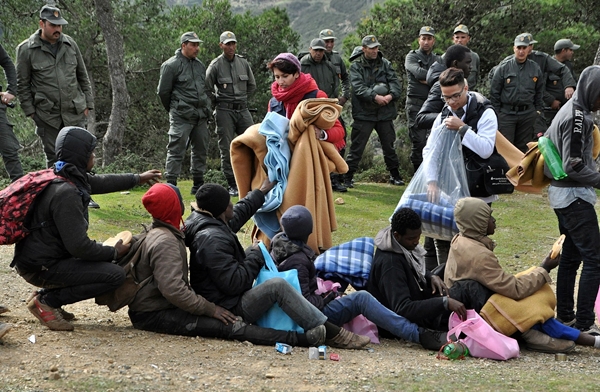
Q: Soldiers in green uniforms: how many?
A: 12